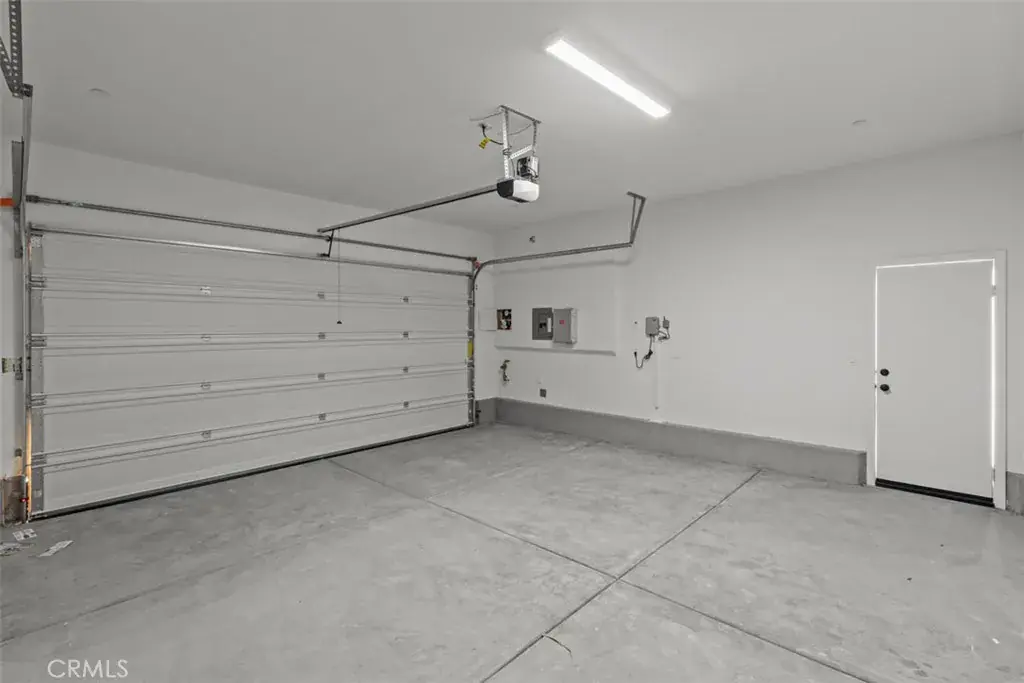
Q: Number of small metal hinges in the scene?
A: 12